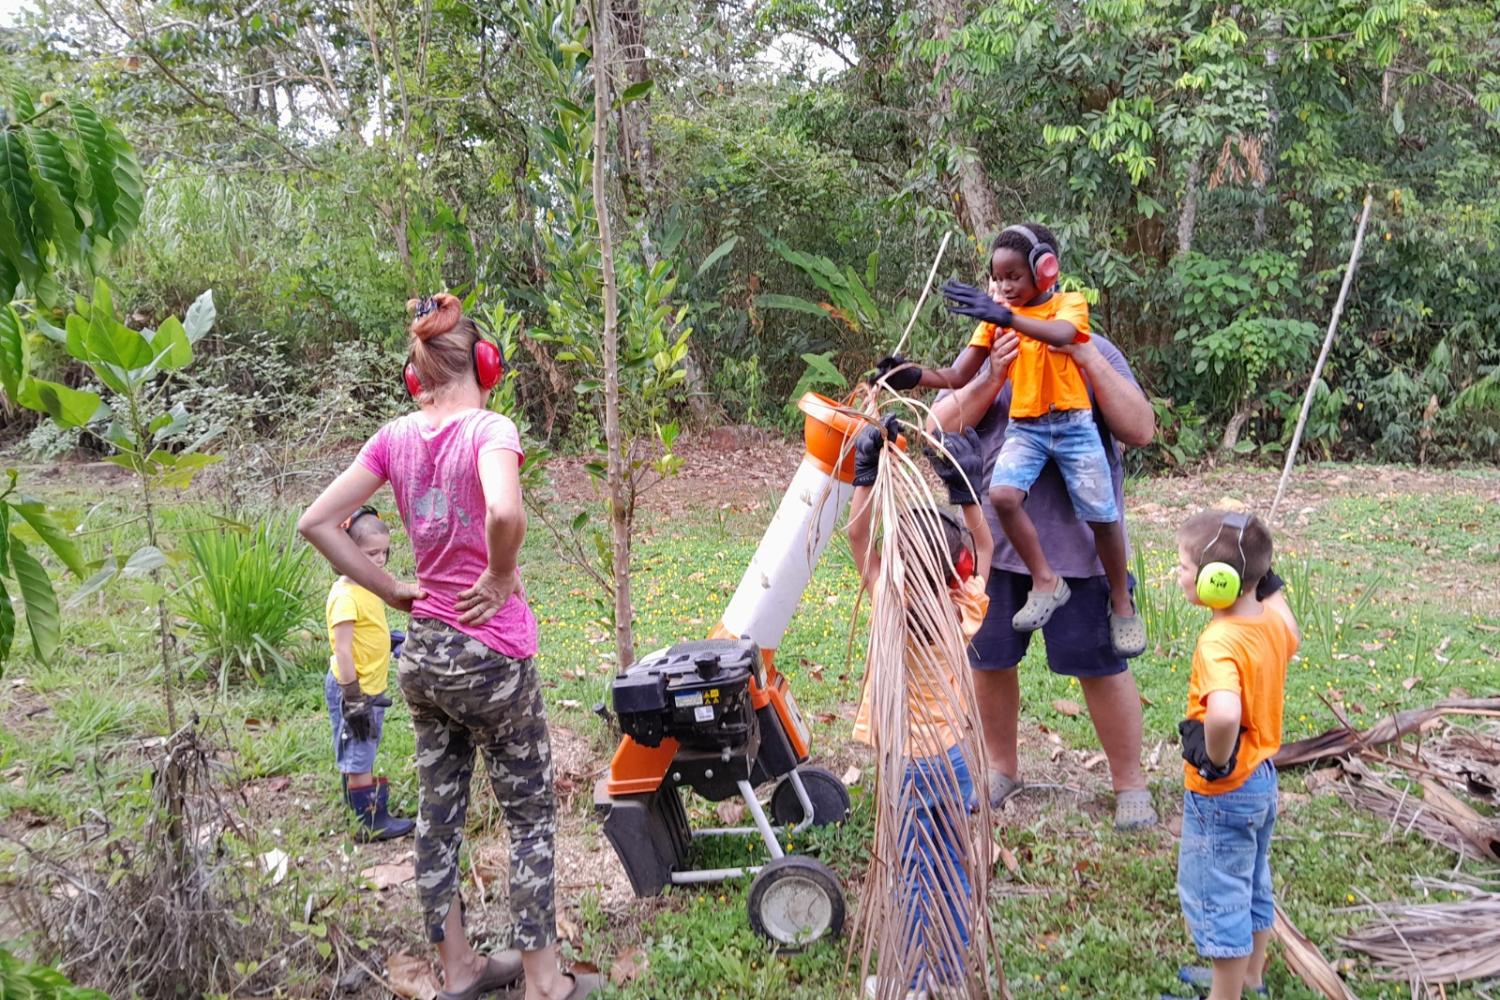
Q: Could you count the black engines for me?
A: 1